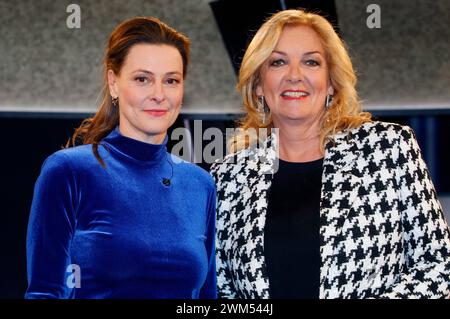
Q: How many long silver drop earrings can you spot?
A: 2